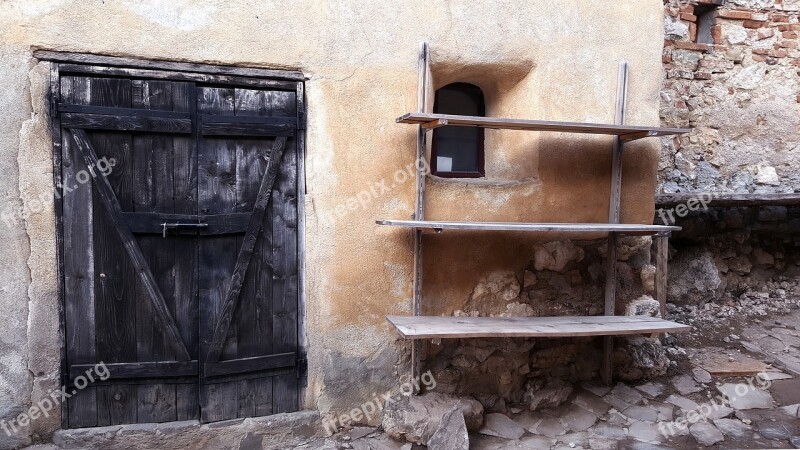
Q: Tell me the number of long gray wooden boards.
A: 3